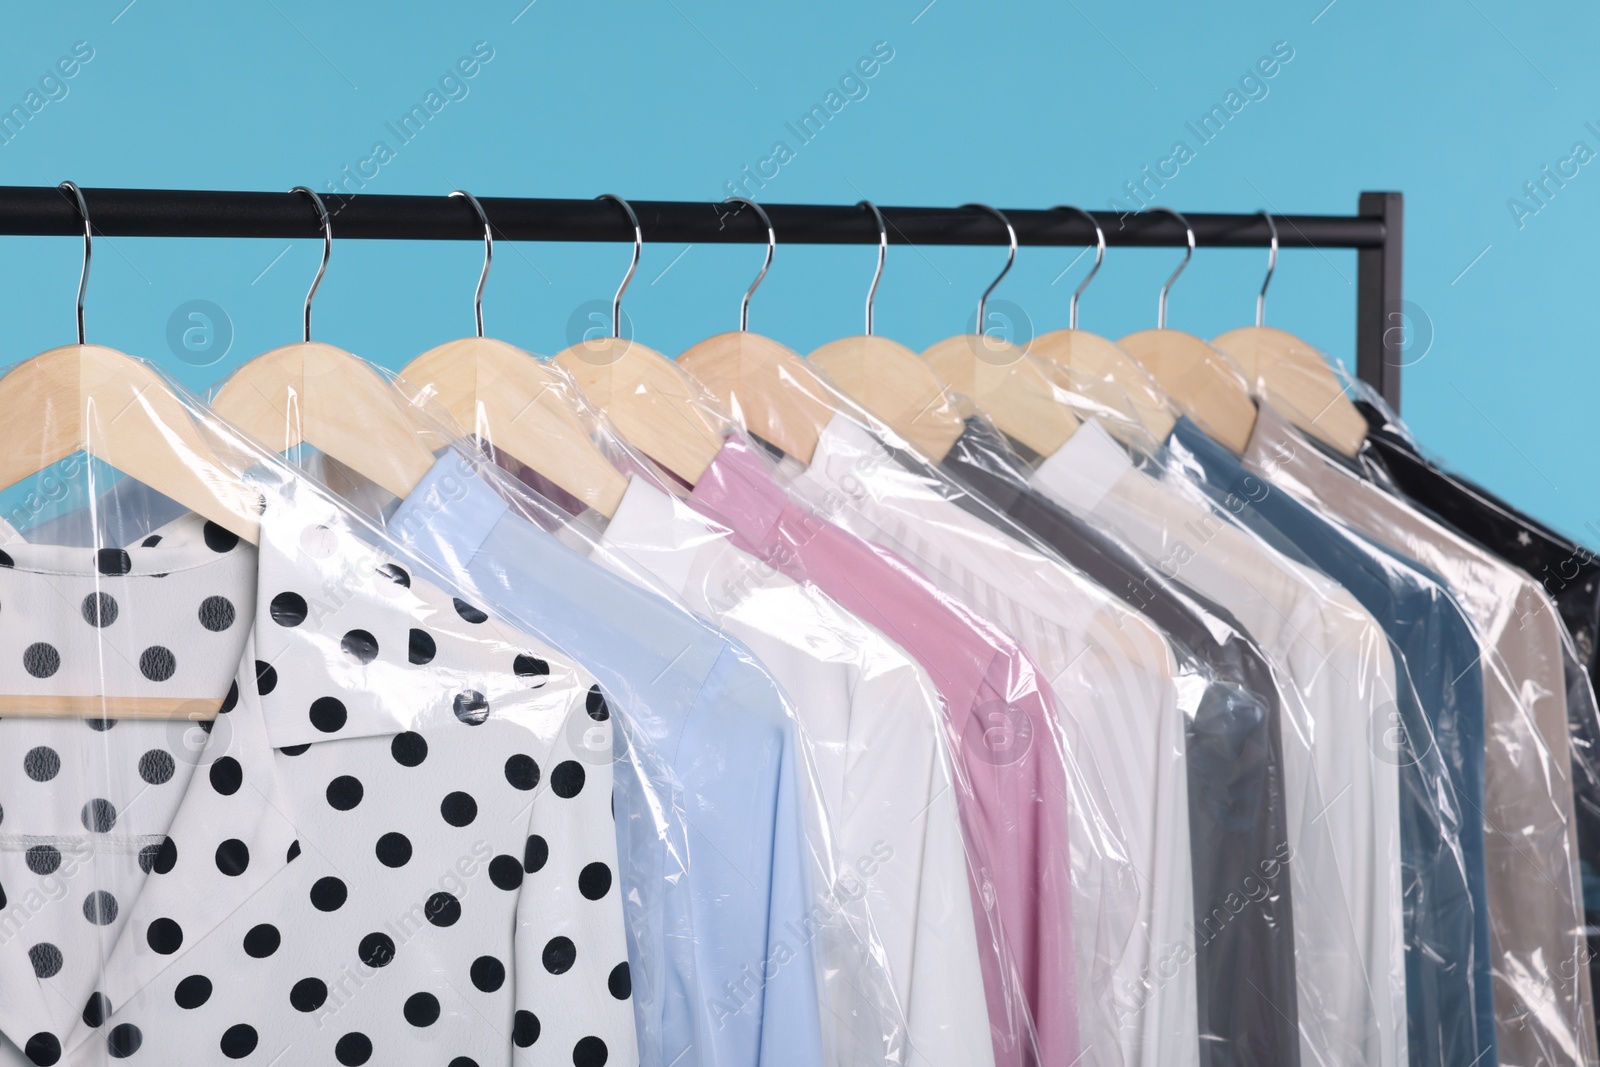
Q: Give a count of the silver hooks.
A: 10